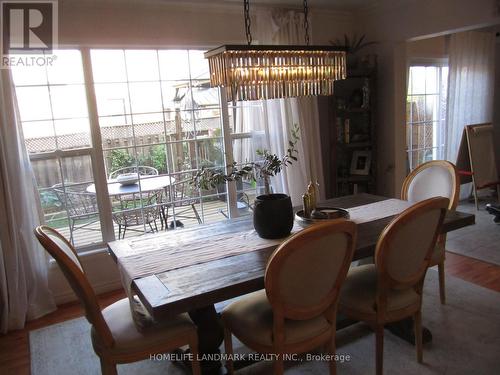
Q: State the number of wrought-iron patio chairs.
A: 4